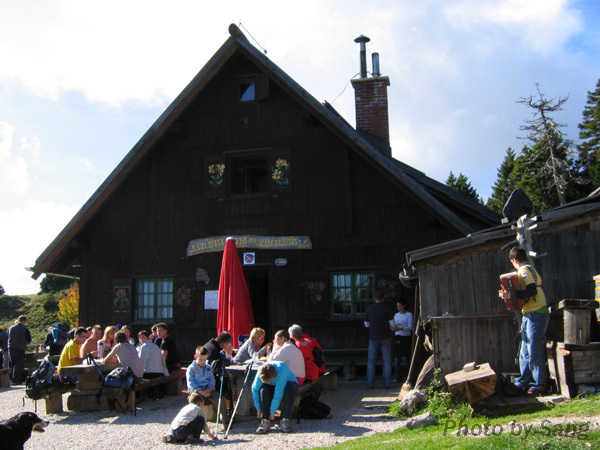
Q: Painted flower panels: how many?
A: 6